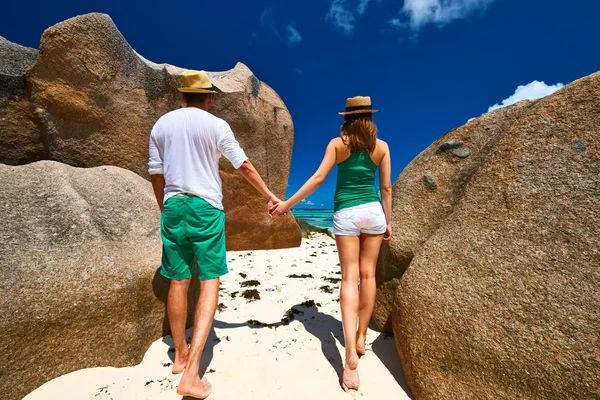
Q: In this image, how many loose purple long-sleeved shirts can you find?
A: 0